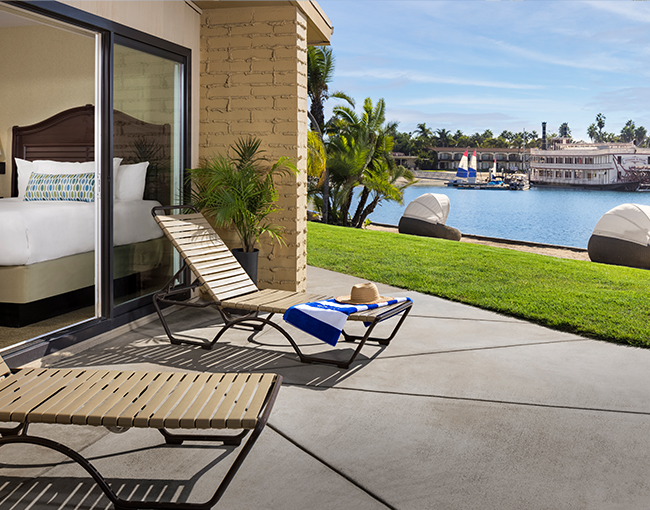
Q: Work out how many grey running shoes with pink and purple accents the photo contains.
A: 0